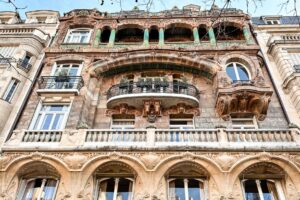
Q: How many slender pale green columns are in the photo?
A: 7